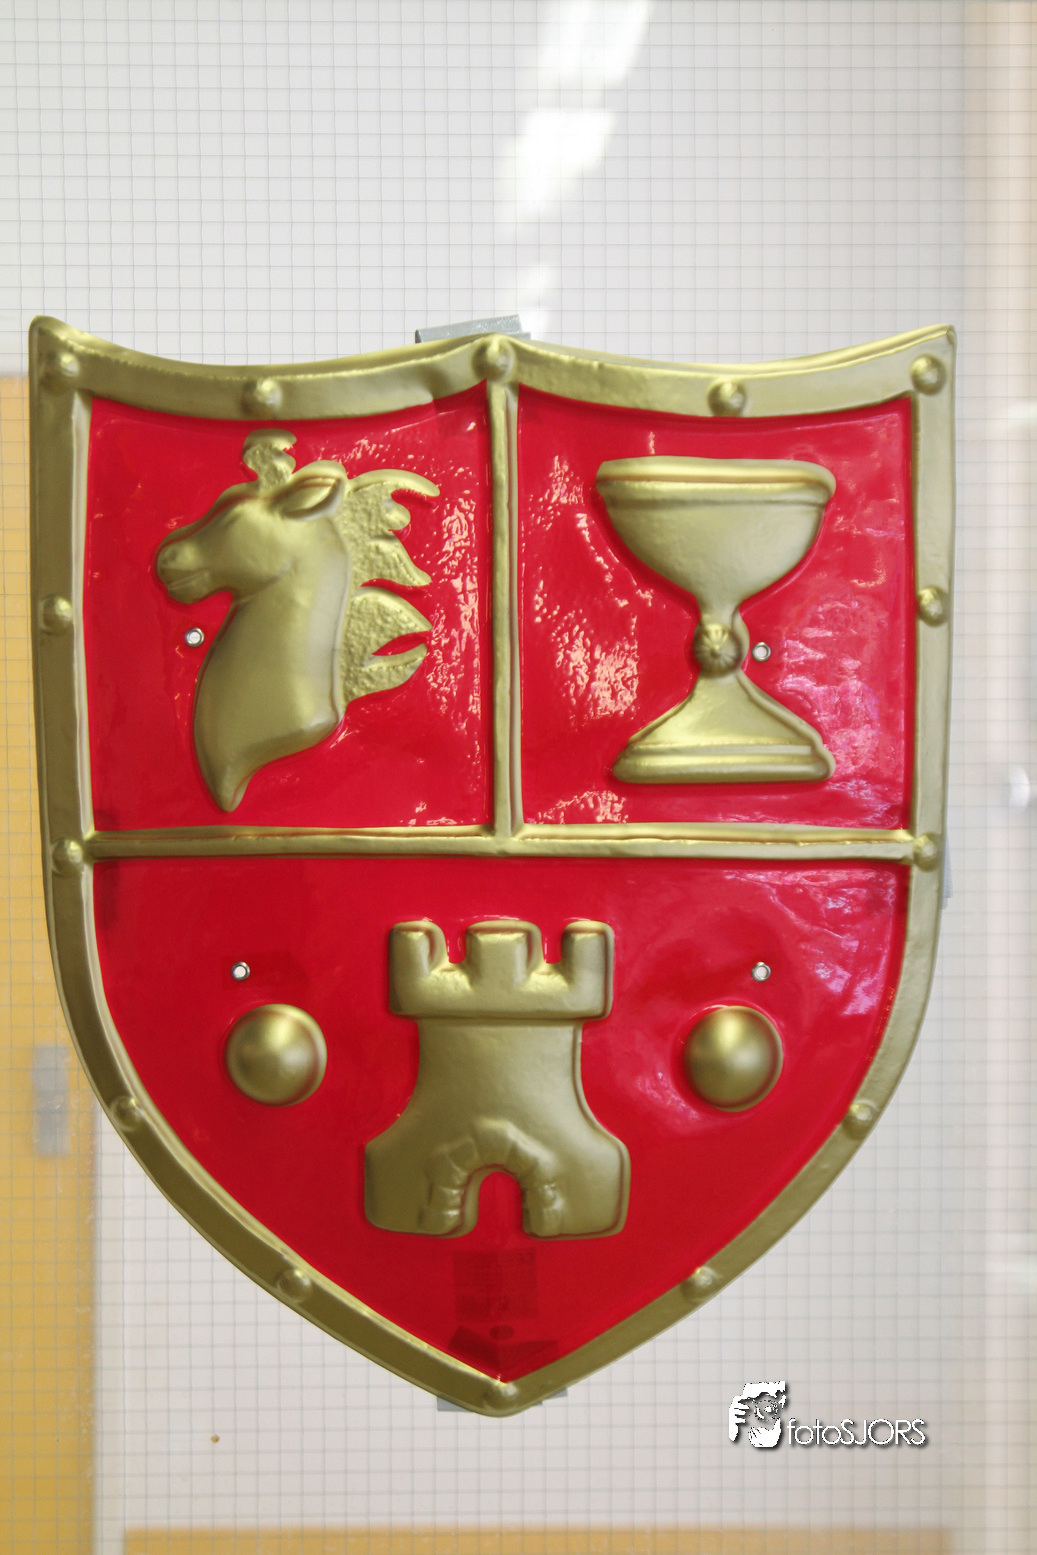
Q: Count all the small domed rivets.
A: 14